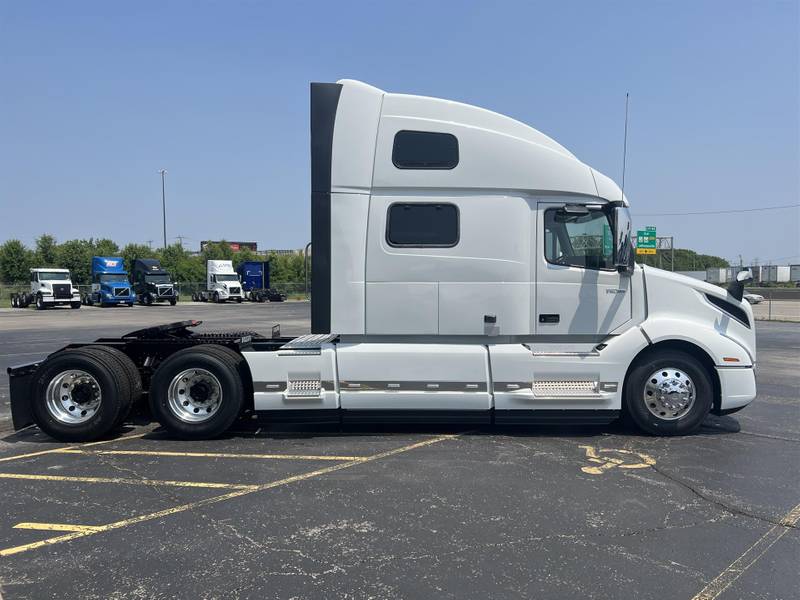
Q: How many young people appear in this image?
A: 0